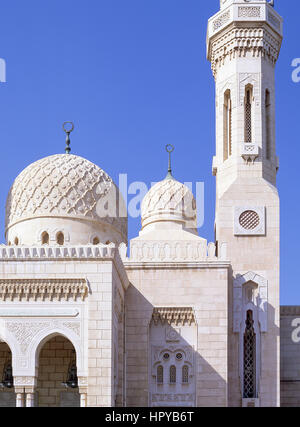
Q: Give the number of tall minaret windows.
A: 4